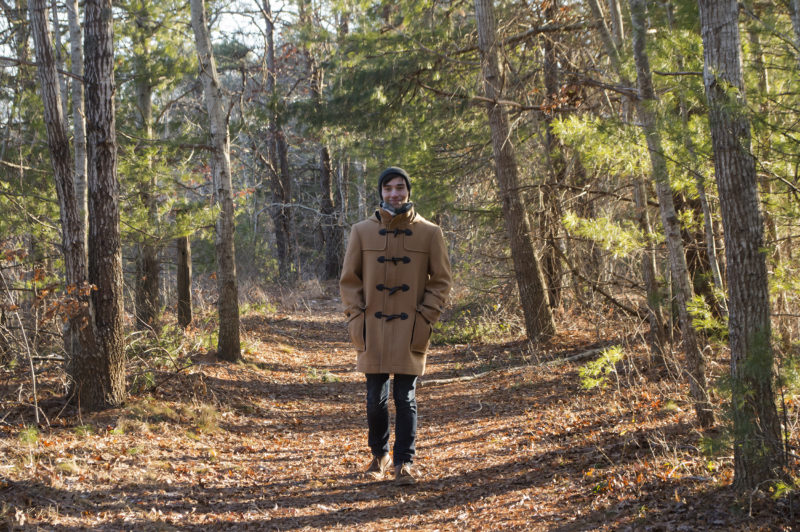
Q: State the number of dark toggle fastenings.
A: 4